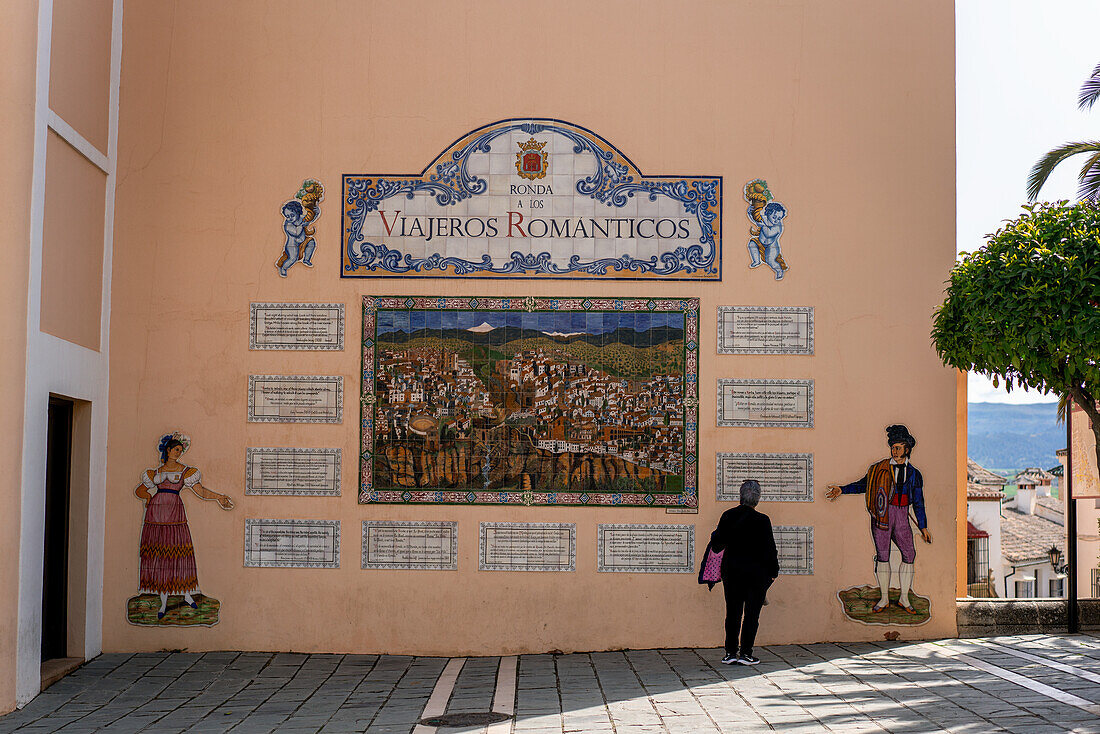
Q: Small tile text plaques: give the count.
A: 11